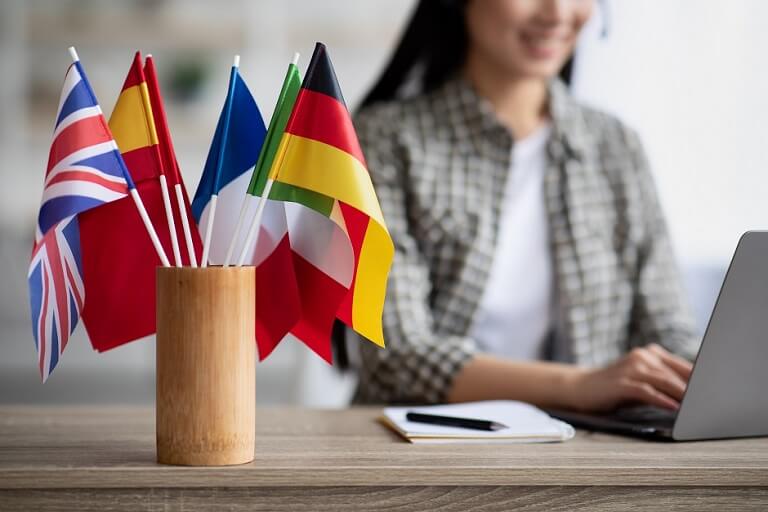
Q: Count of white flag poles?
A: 6